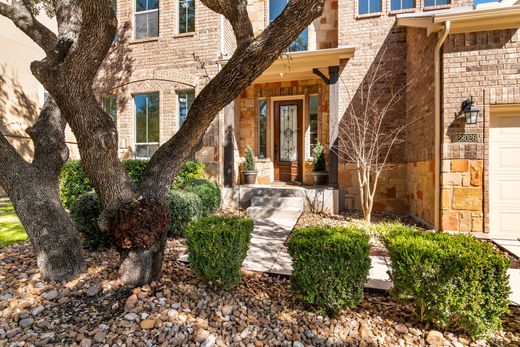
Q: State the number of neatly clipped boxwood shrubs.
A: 3